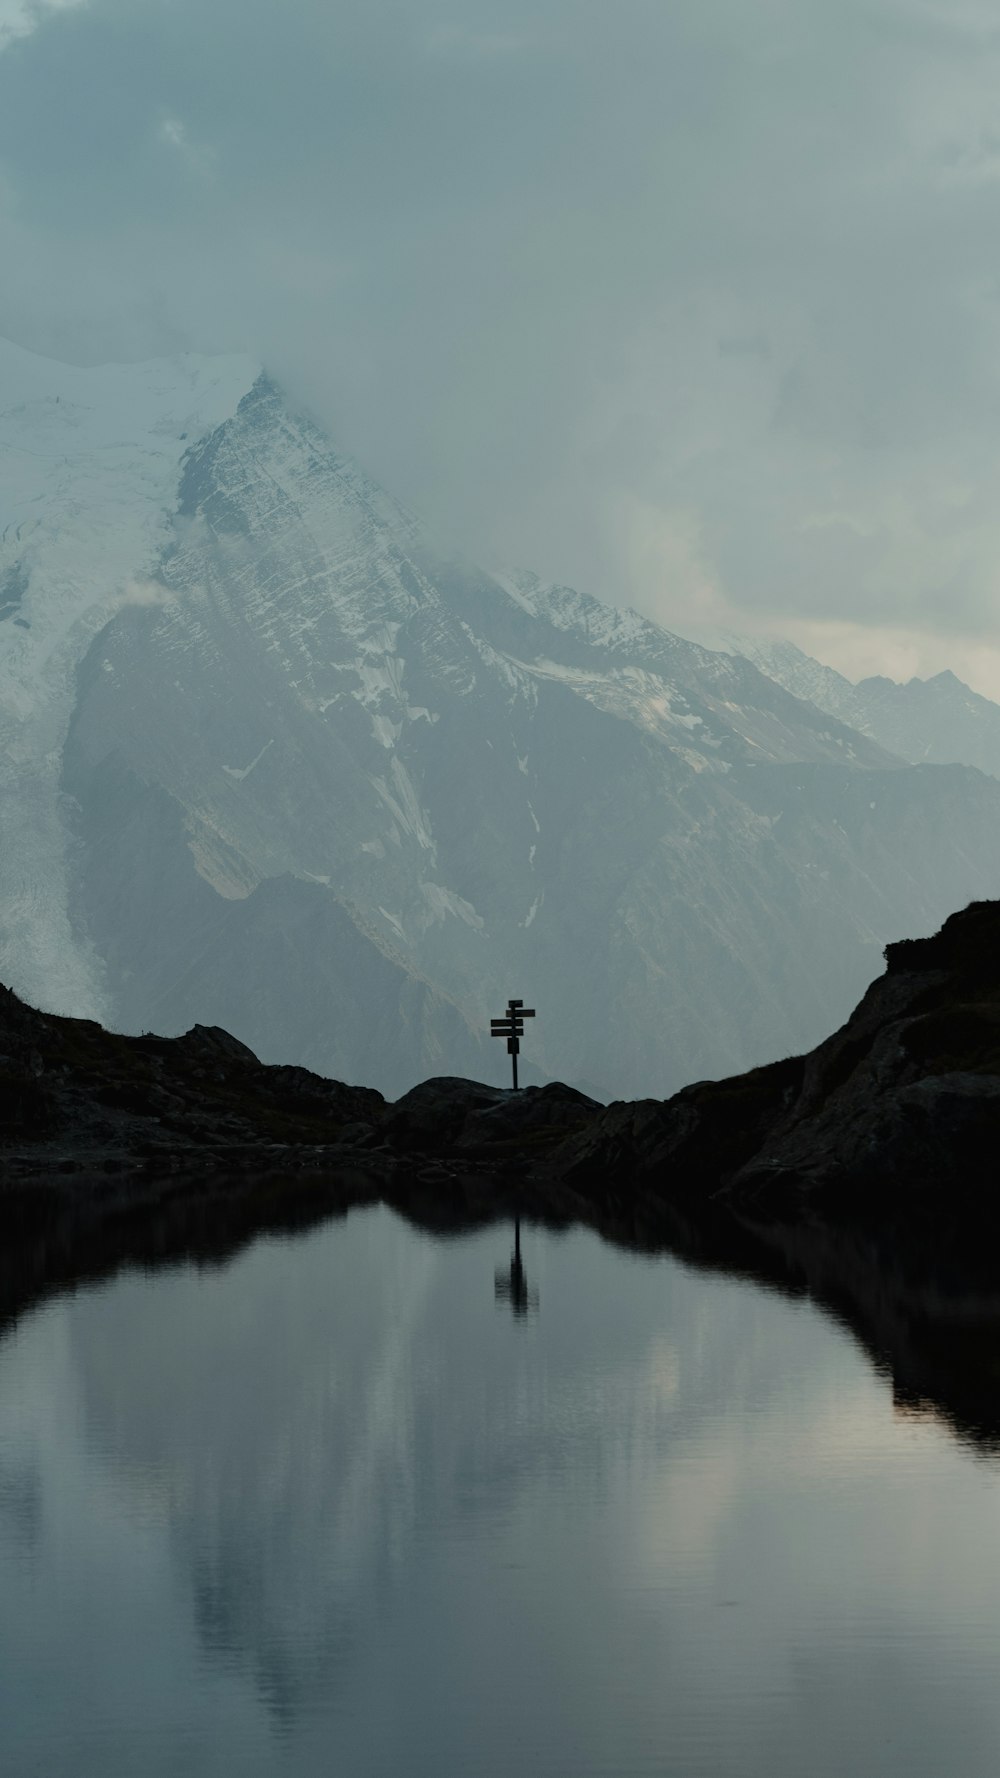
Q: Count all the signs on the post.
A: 5